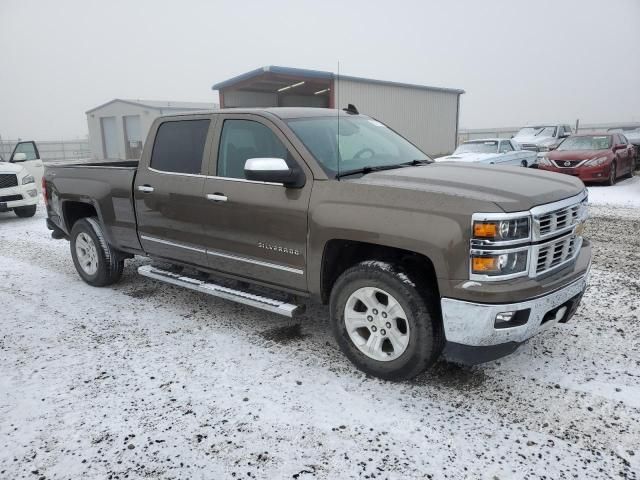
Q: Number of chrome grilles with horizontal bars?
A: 1